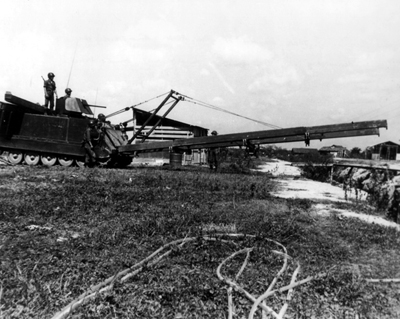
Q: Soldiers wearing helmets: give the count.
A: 5